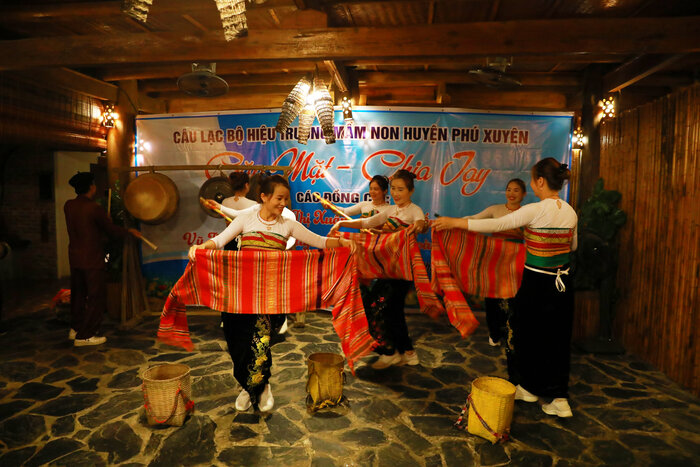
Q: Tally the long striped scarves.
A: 3